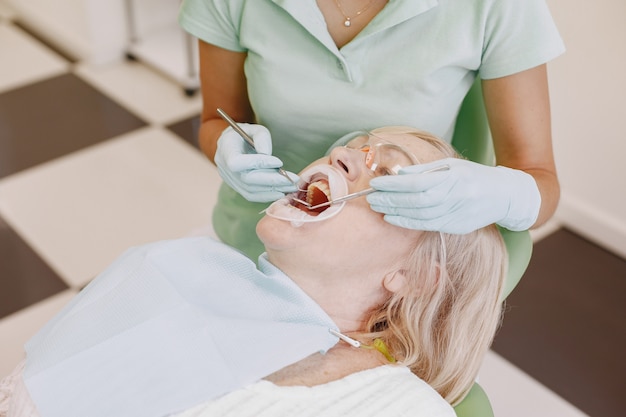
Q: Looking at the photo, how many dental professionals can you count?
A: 1